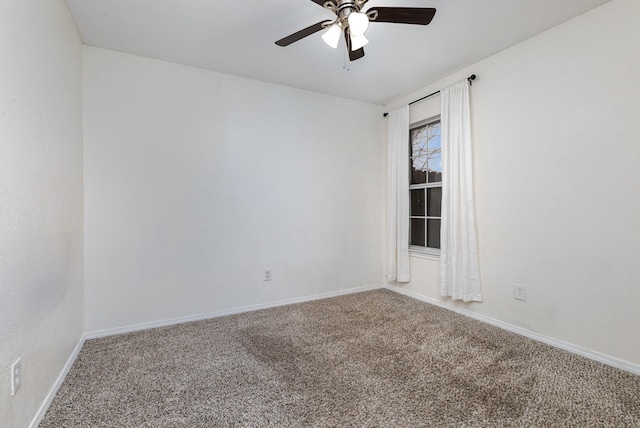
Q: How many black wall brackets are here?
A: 2